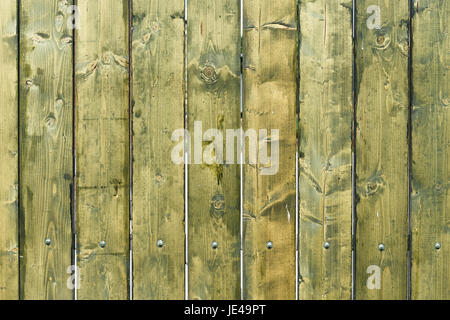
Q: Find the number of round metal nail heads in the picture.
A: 8